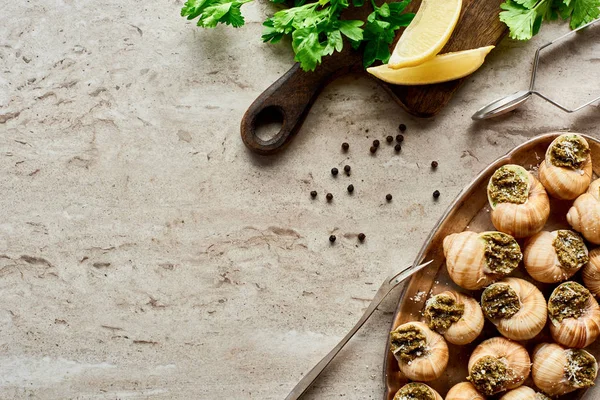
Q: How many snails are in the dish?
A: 15